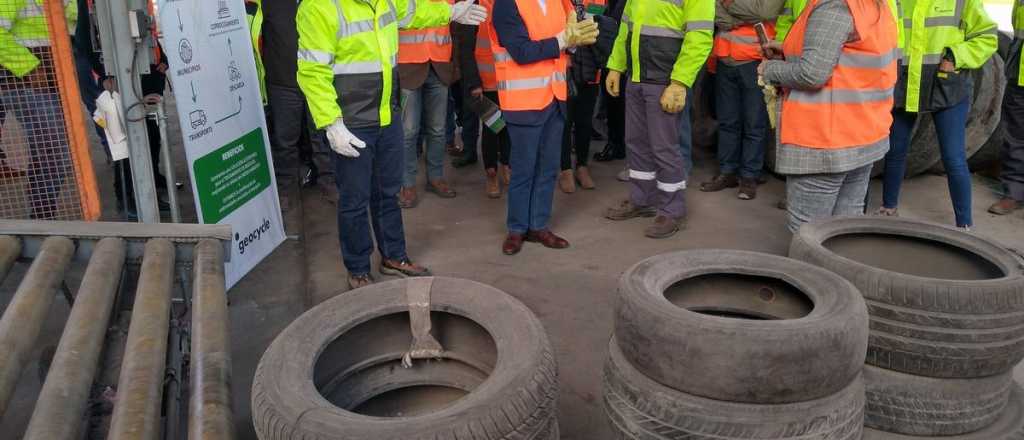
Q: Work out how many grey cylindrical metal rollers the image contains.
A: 5